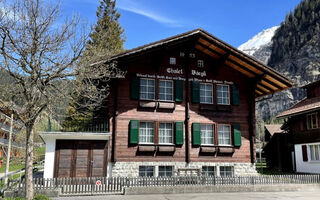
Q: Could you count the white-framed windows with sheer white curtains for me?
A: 8